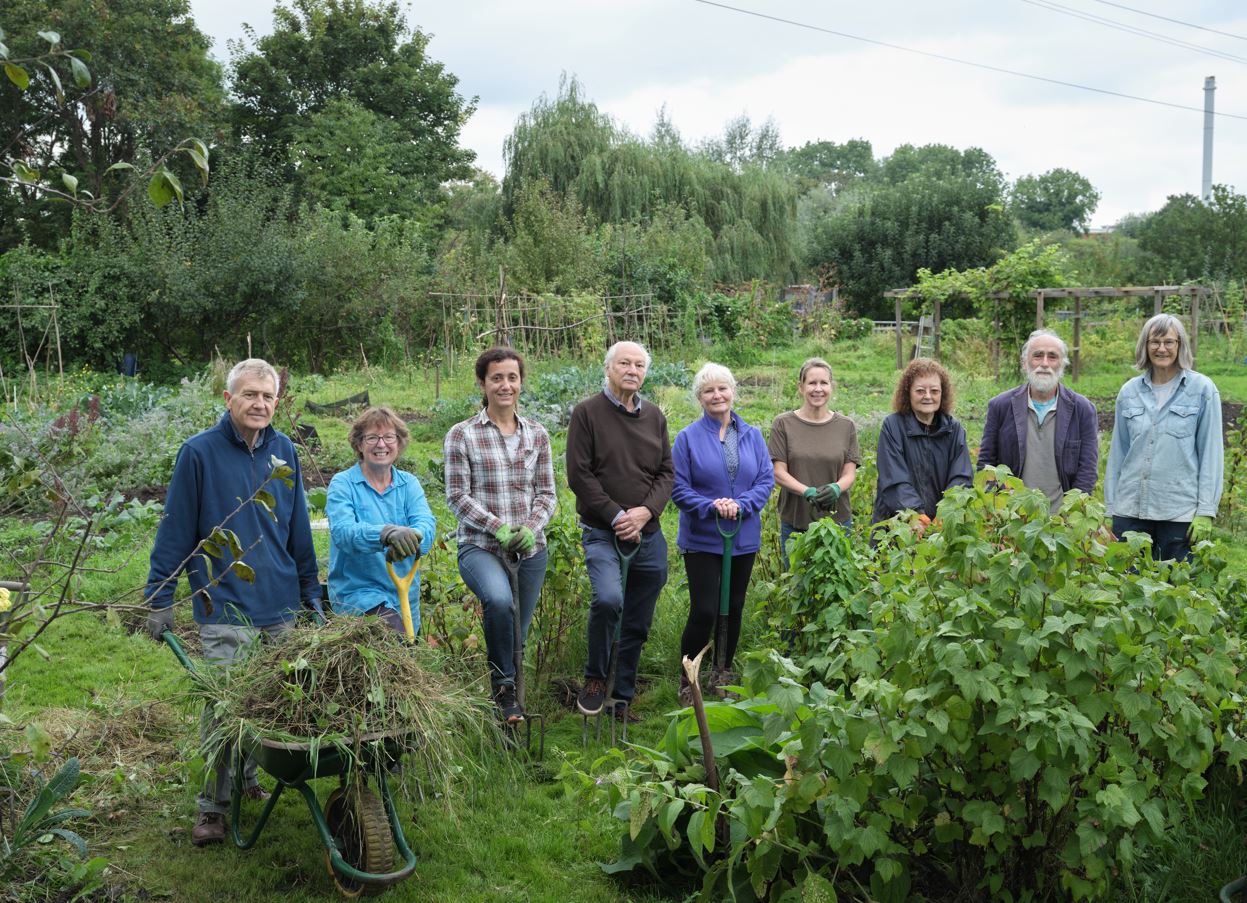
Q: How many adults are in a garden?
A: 9